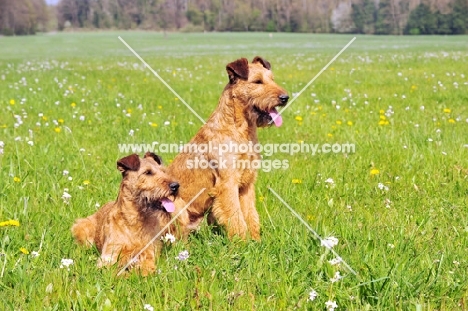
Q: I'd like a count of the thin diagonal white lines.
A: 4